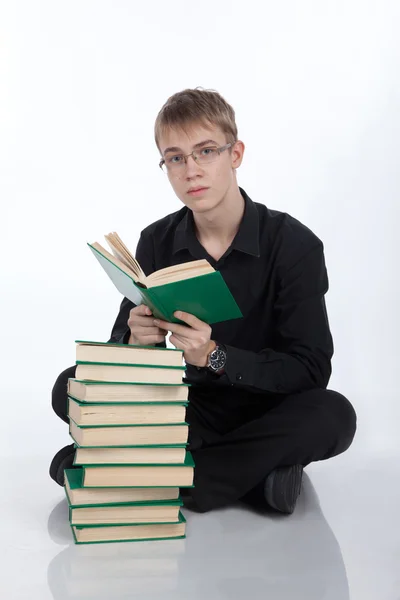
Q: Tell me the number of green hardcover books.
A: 11